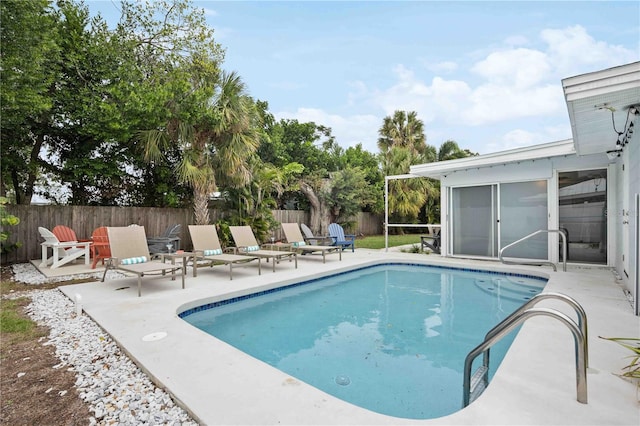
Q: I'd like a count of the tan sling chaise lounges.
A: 4